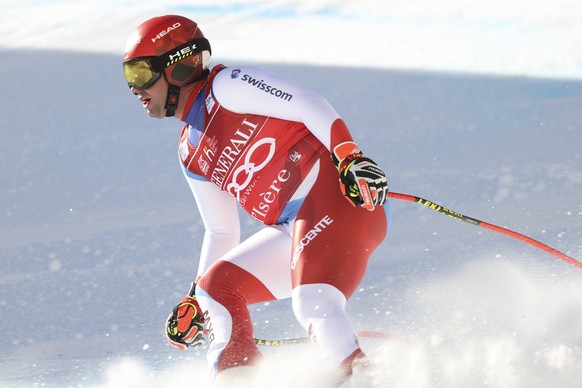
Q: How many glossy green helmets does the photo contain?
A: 0